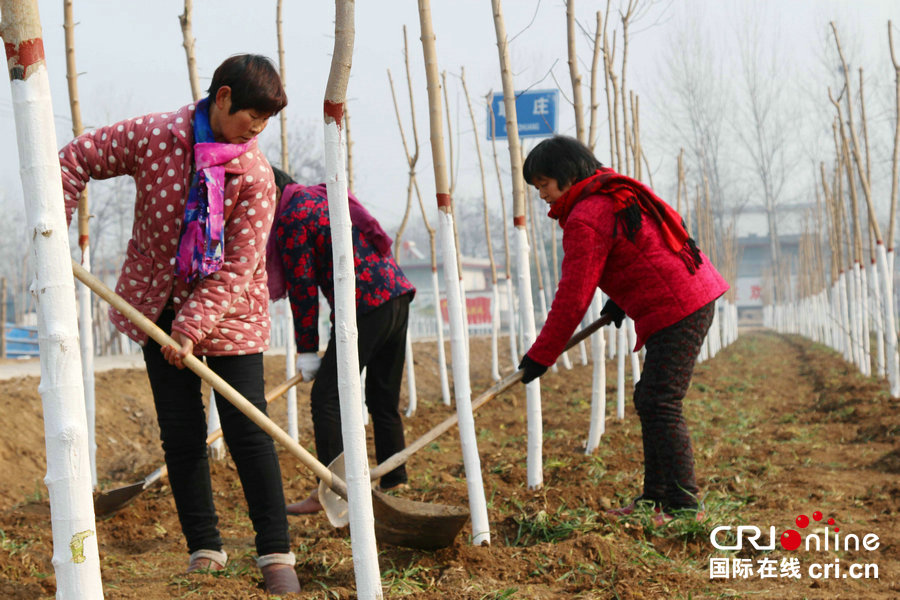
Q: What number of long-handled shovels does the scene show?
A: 3